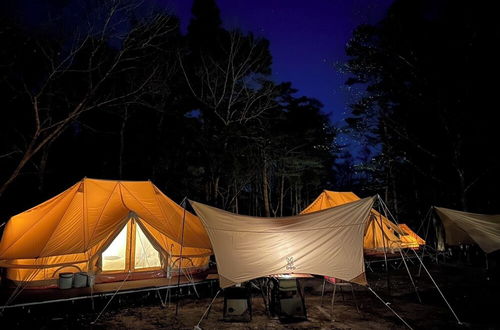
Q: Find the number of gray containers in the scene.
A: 2